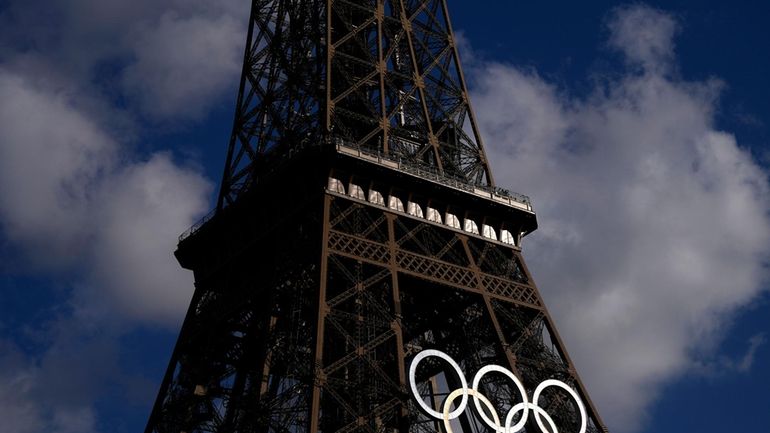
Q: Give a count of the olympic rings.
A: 5